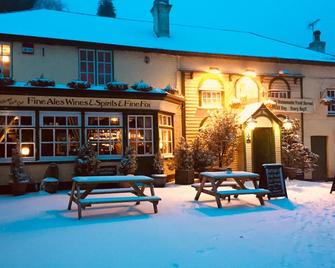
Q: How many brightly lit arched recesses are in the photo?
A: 2